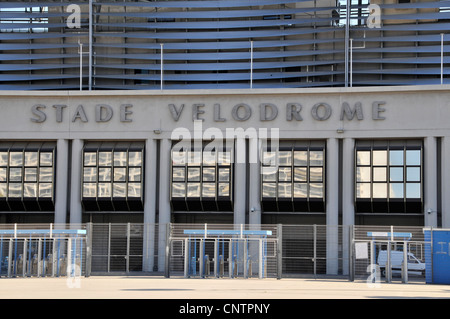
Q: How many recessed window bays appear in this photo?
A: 5